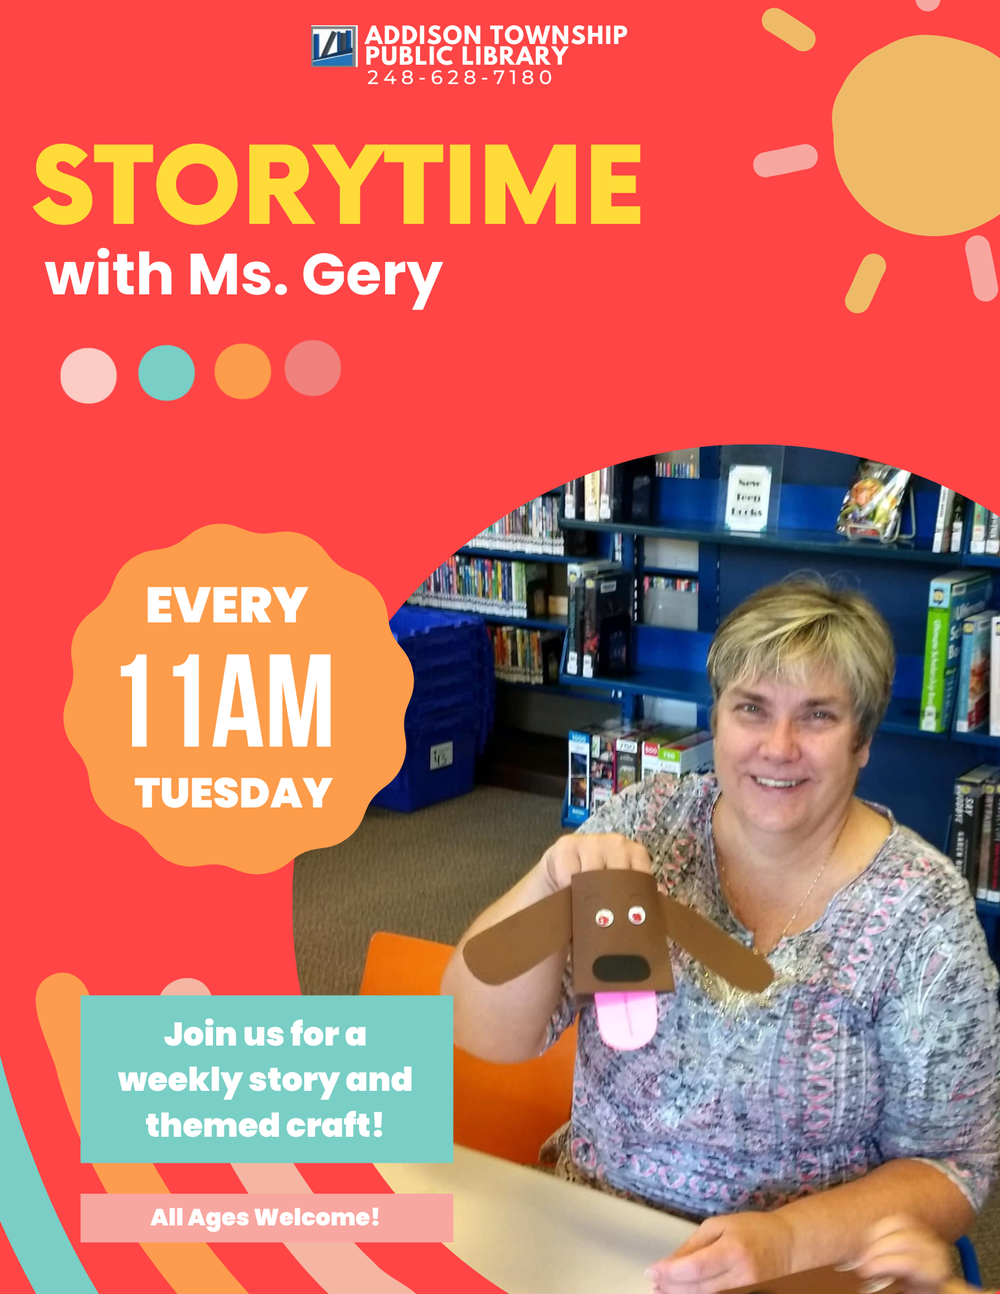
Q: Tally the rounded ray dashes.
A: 5